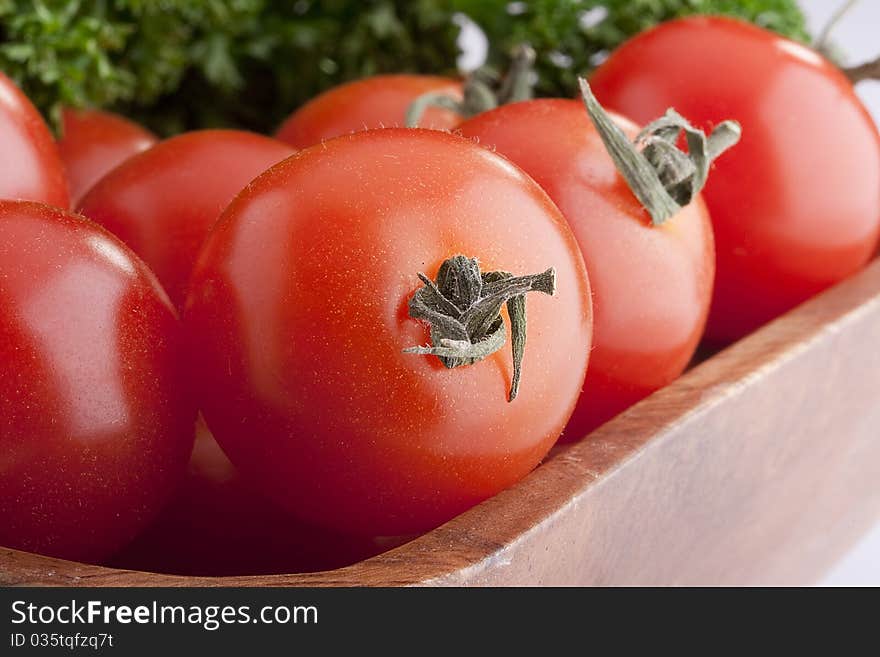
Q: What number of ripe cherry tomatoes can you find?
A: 8